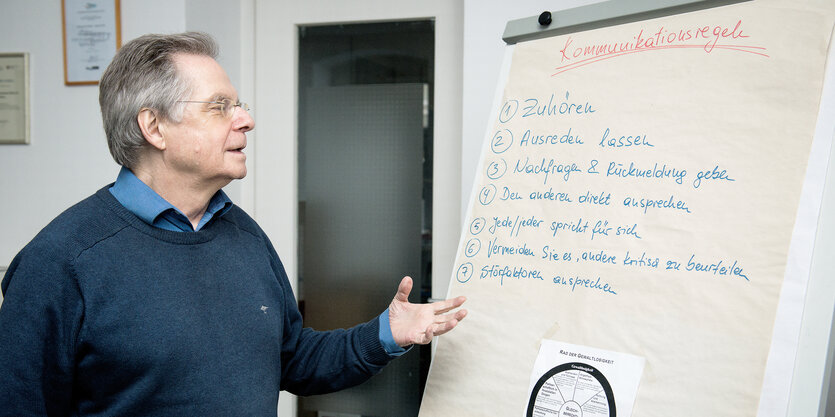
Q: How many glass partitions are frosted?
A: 1